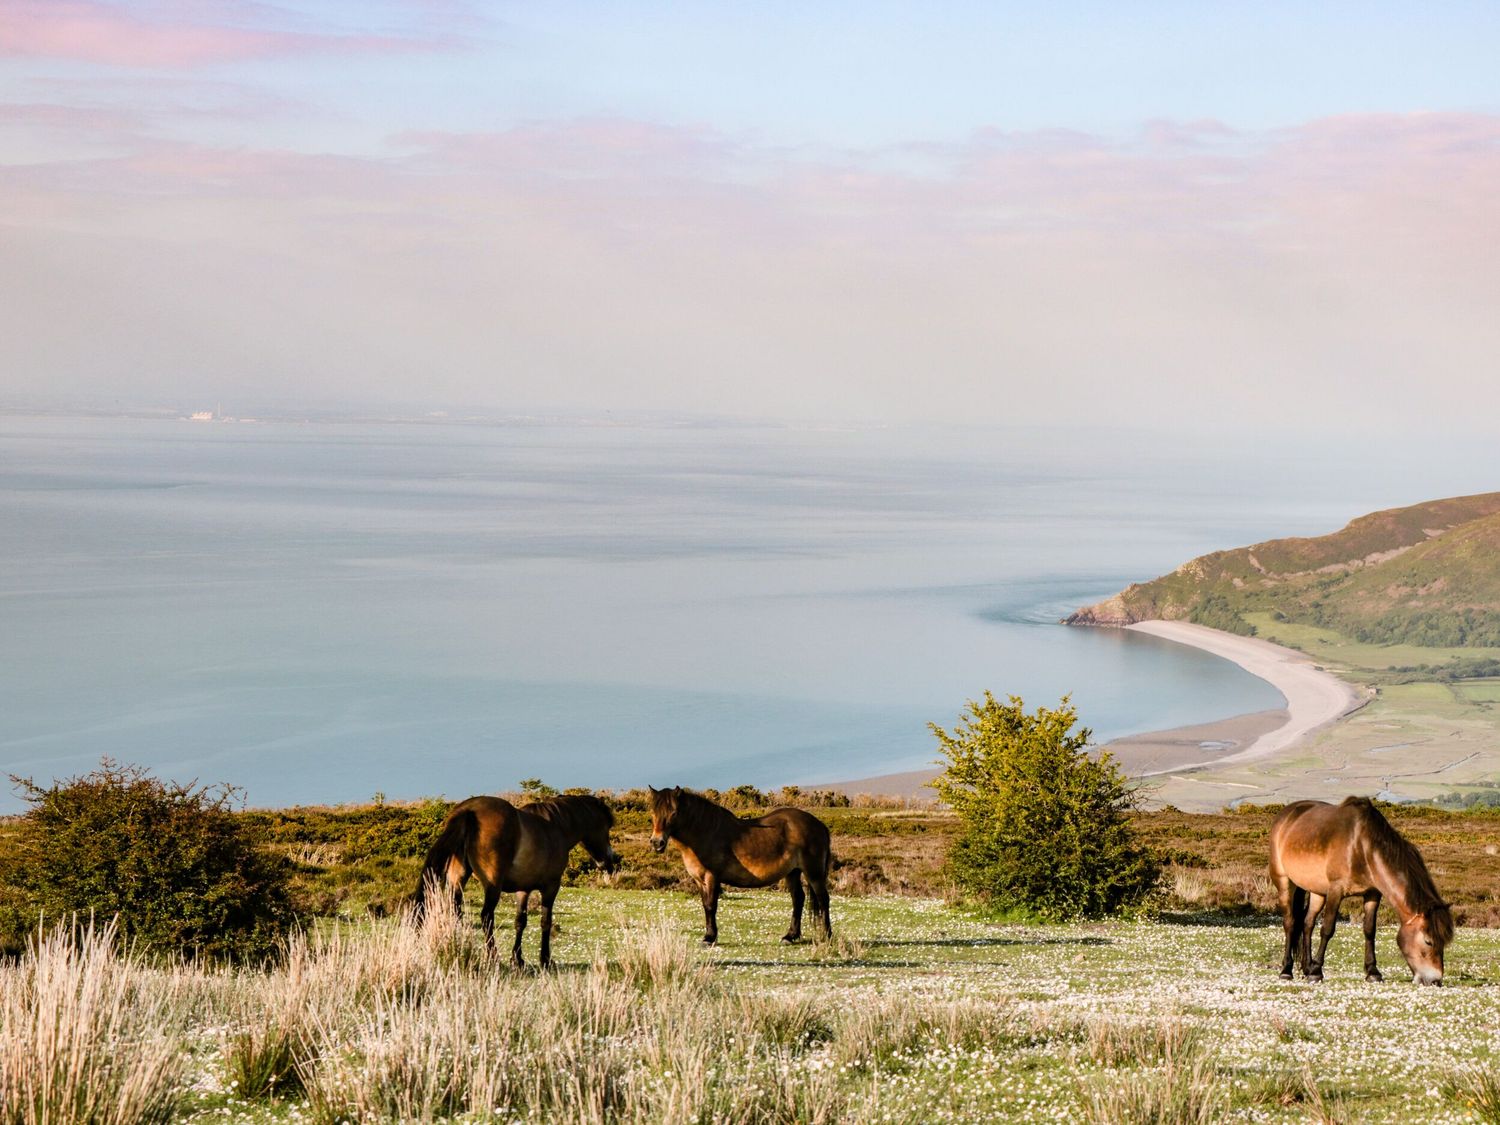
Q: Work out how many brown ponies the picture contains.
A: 3